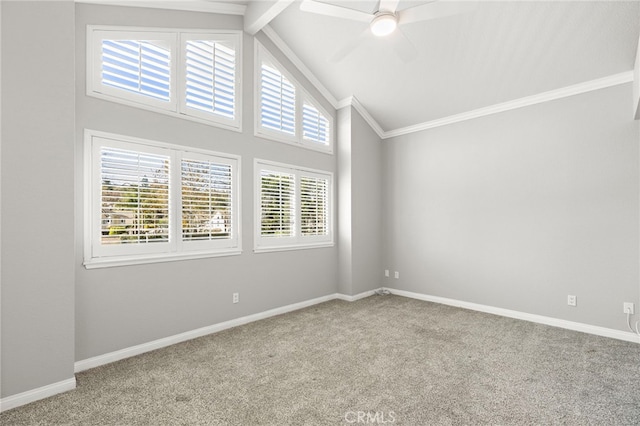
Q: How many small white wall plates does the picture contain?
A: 5